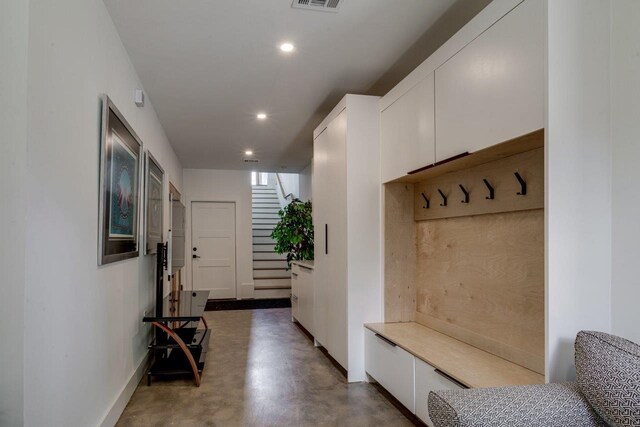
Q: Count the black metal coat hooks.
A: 5